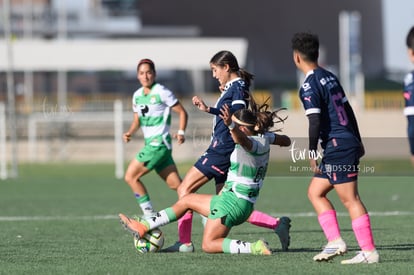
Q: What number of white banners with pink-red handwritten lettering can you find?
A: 0